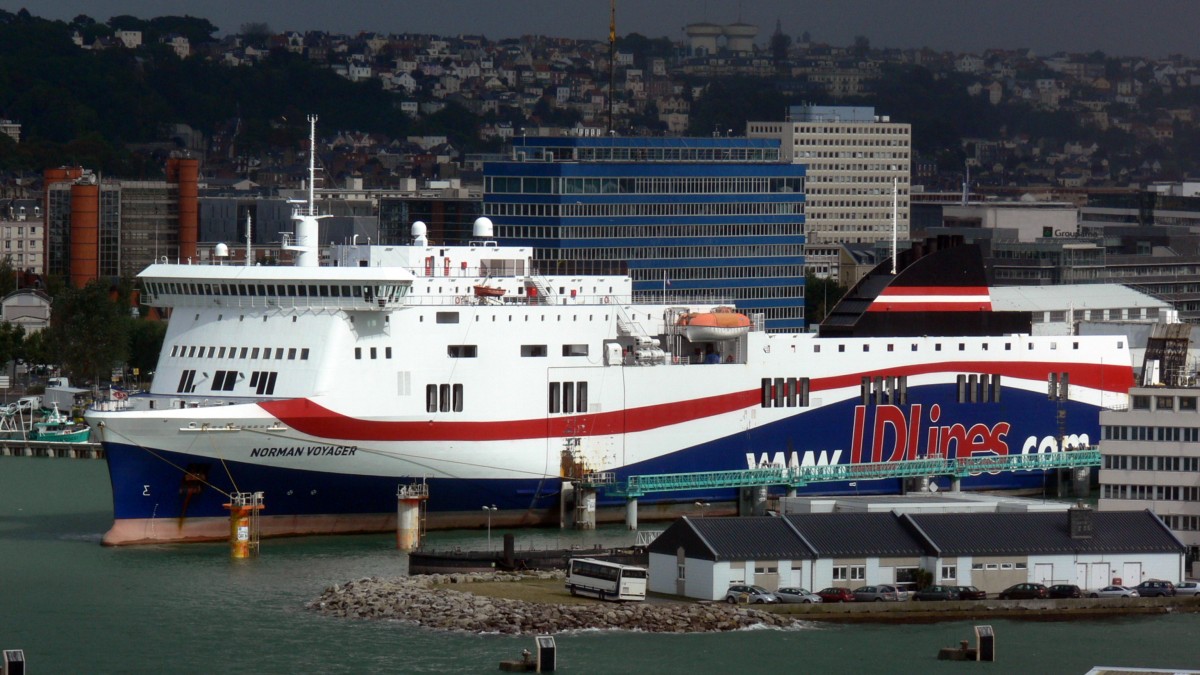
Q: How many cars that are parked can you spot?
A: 12